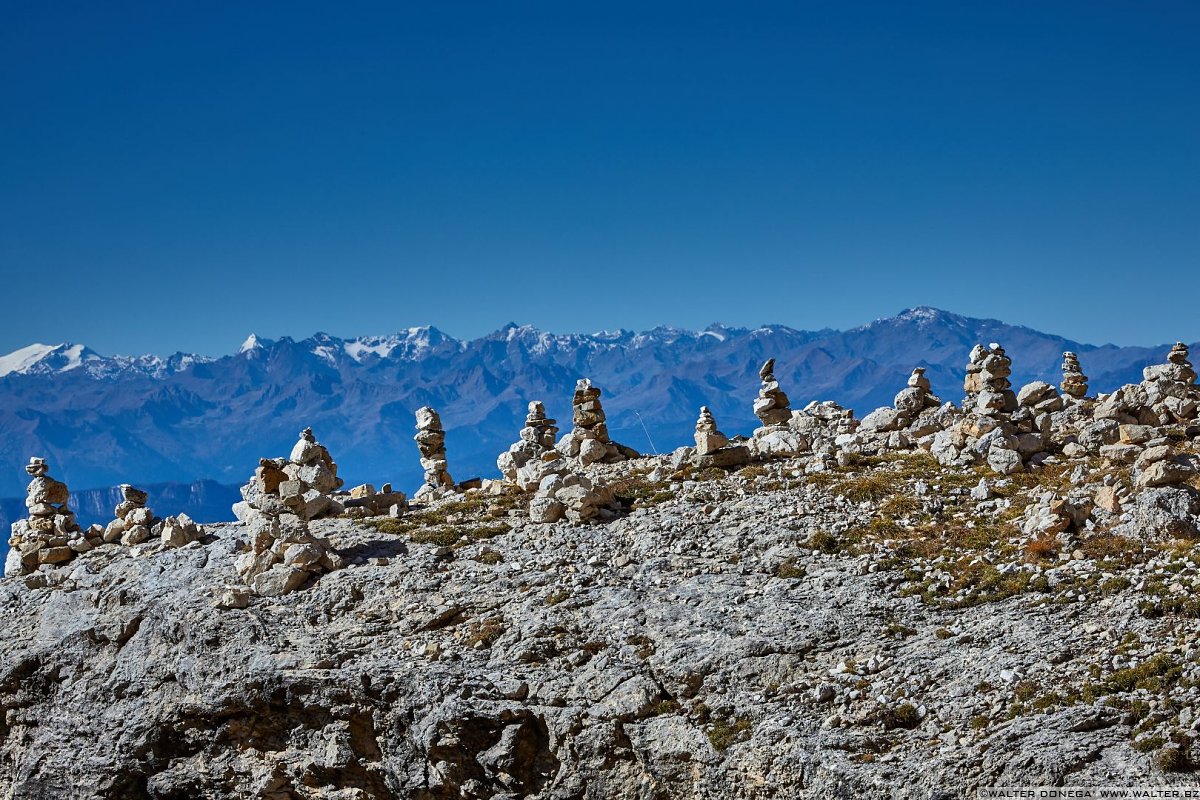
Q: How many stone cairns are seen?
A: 12